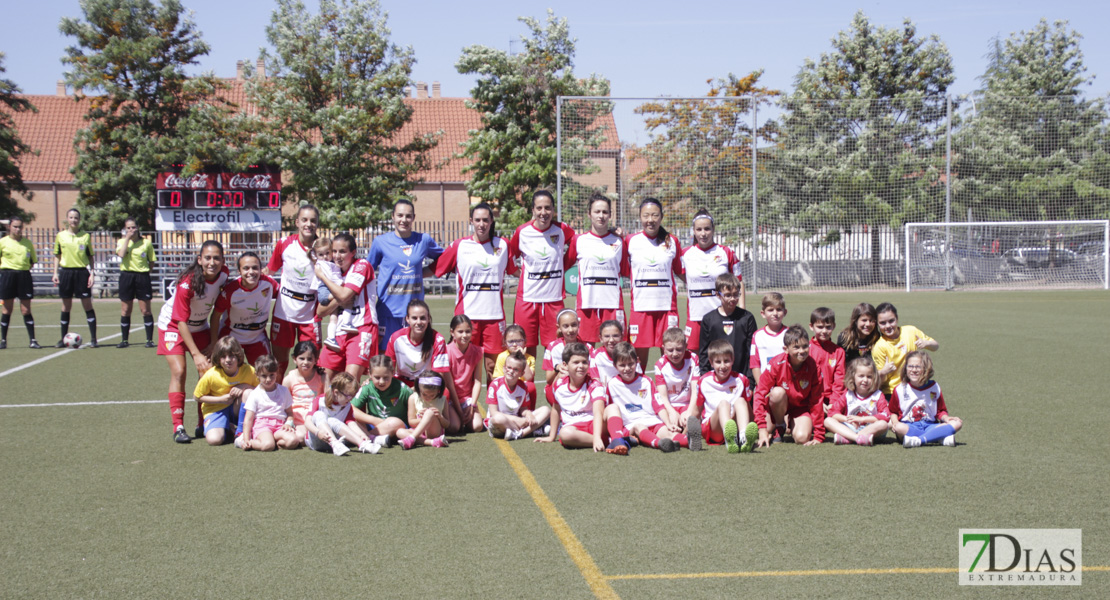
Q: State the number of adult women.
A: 14